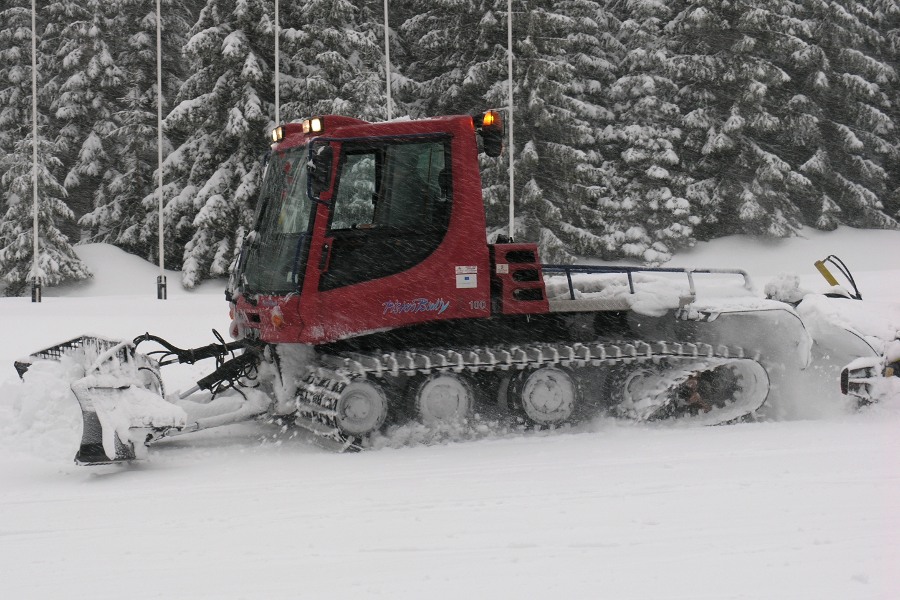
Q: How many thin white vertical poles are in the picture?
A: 5